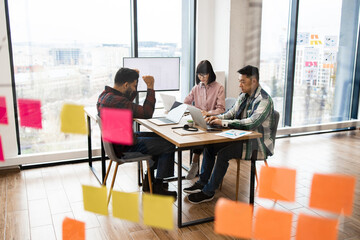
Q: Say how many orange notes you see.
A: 6